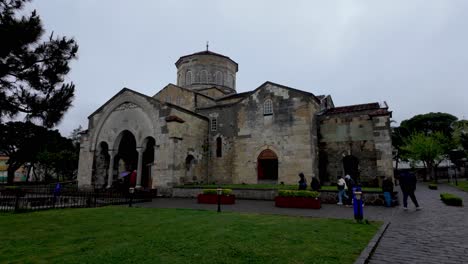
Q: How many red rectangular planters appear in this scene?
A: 2